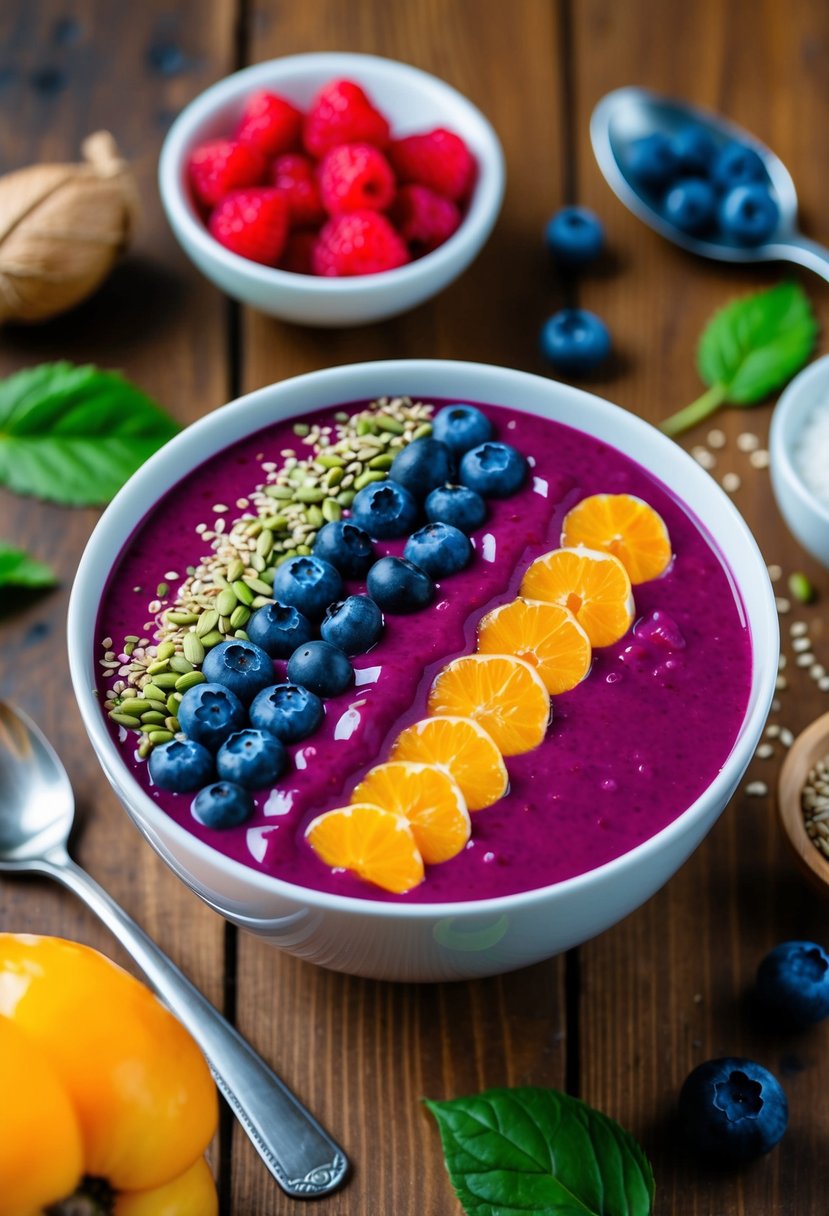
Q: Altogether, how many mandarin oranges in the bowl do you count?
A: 7